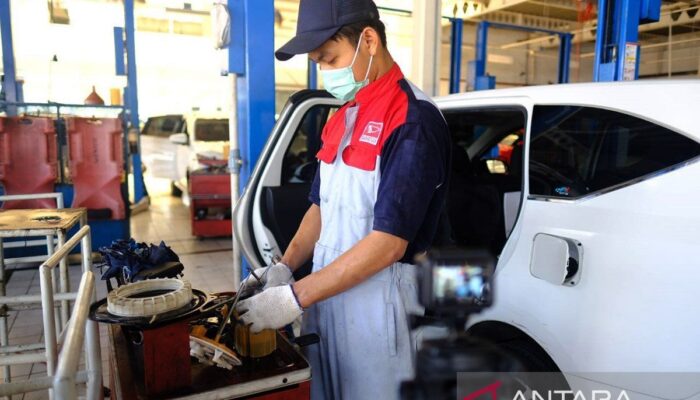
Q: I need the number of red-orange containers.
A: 2